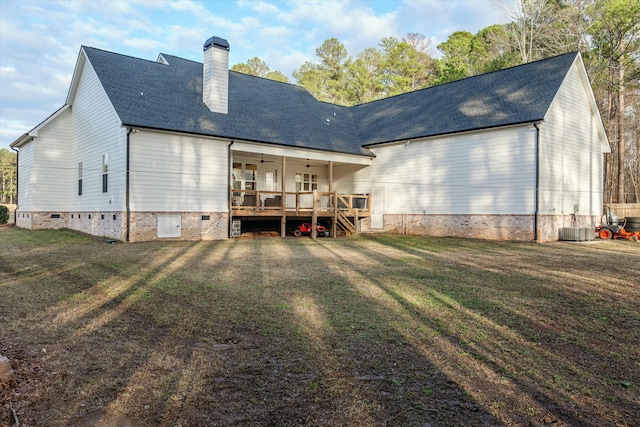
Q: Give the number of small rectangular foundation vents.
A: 10